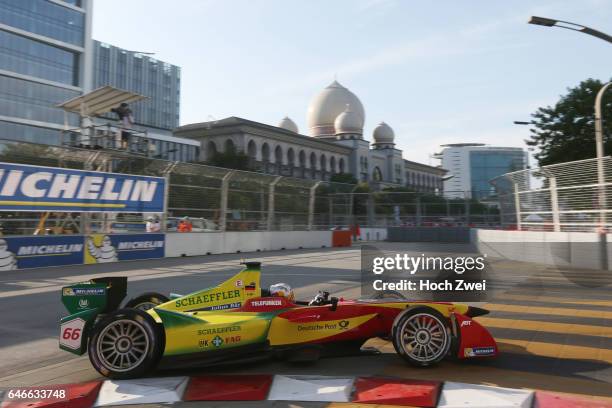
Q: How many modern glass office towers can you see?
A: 3